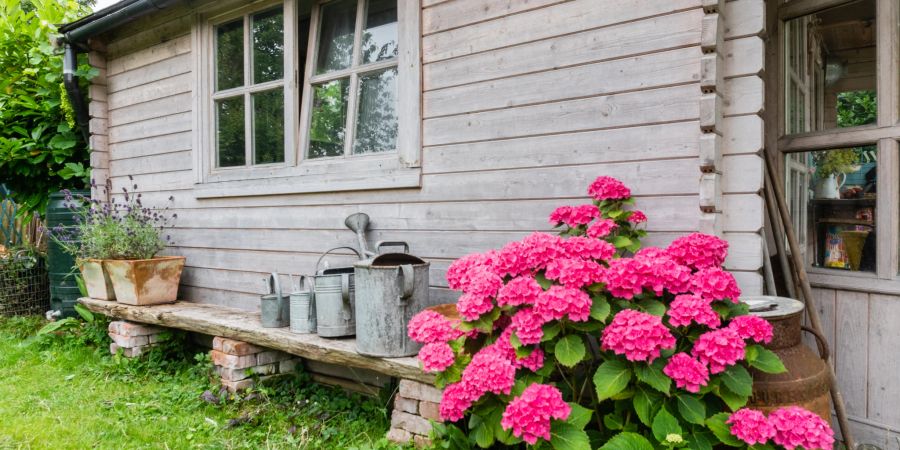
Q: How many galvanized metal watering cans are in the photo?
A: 4